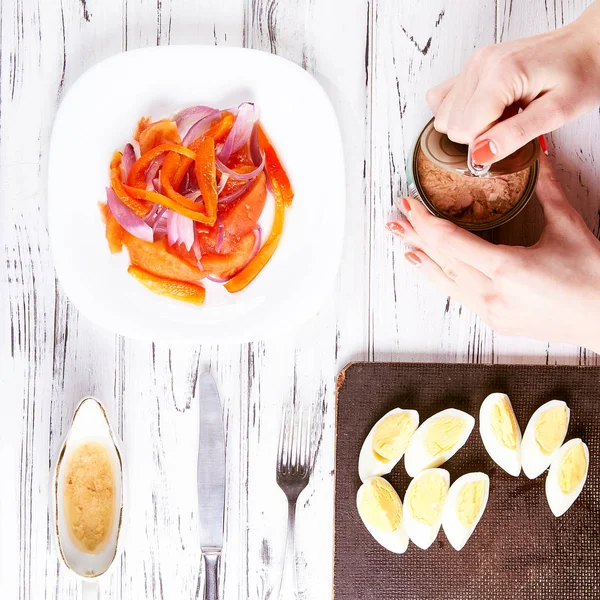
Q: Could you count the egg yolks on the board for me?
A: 8